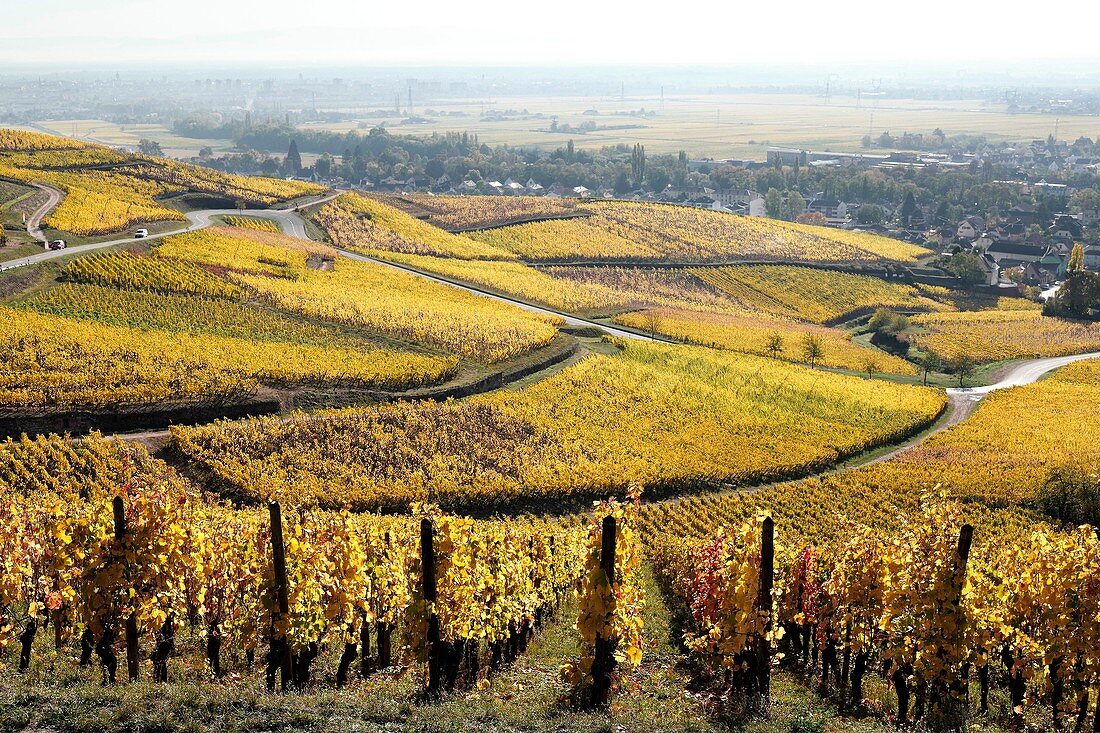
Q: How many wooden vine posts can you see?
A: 6